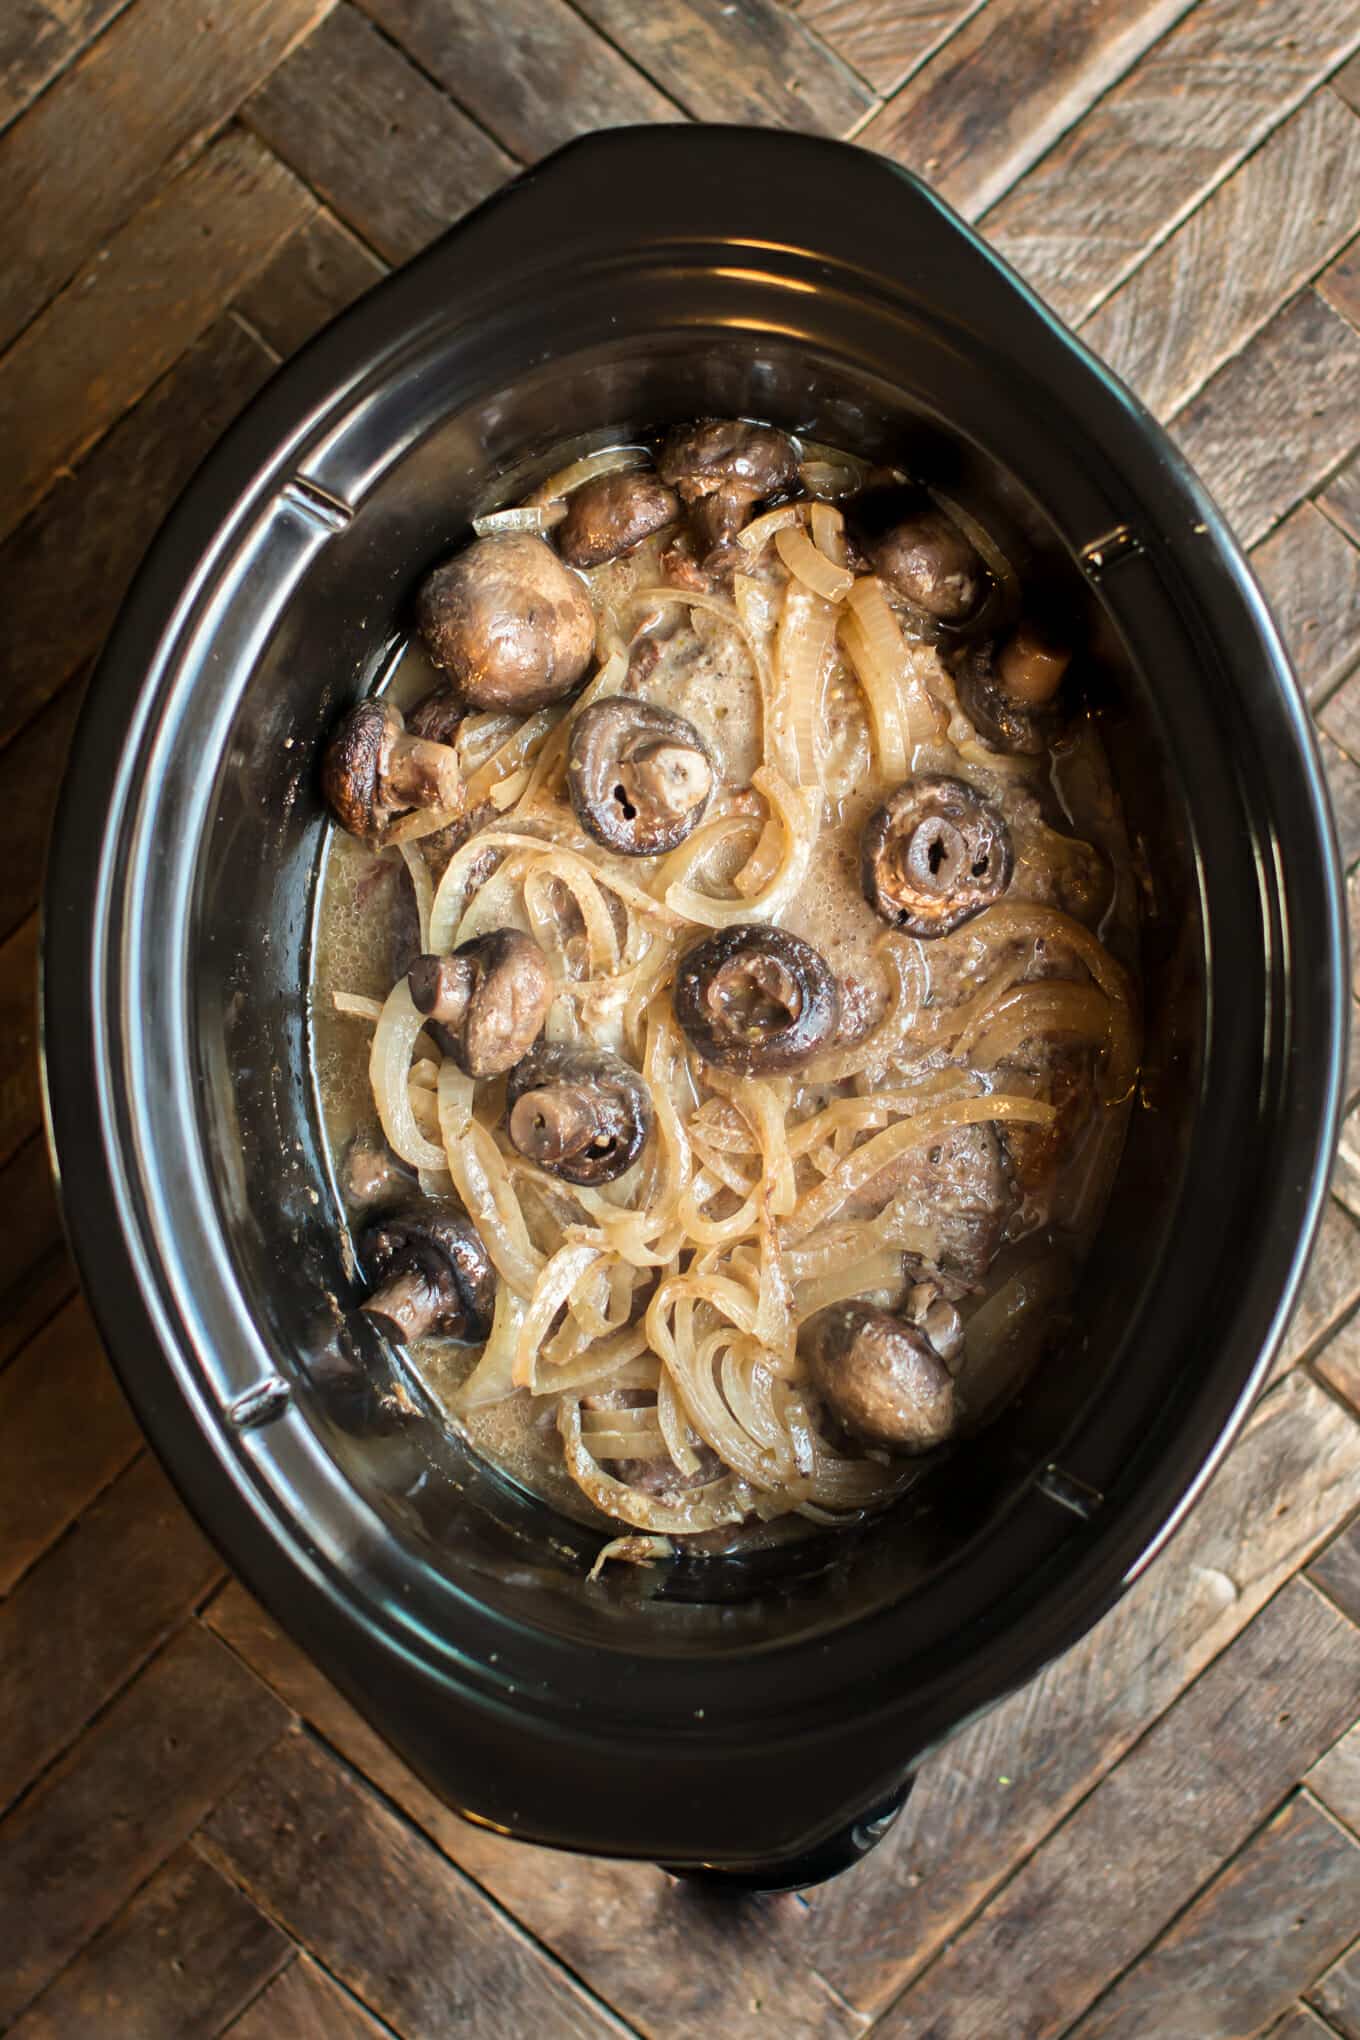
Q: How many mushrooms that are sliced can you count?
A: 0